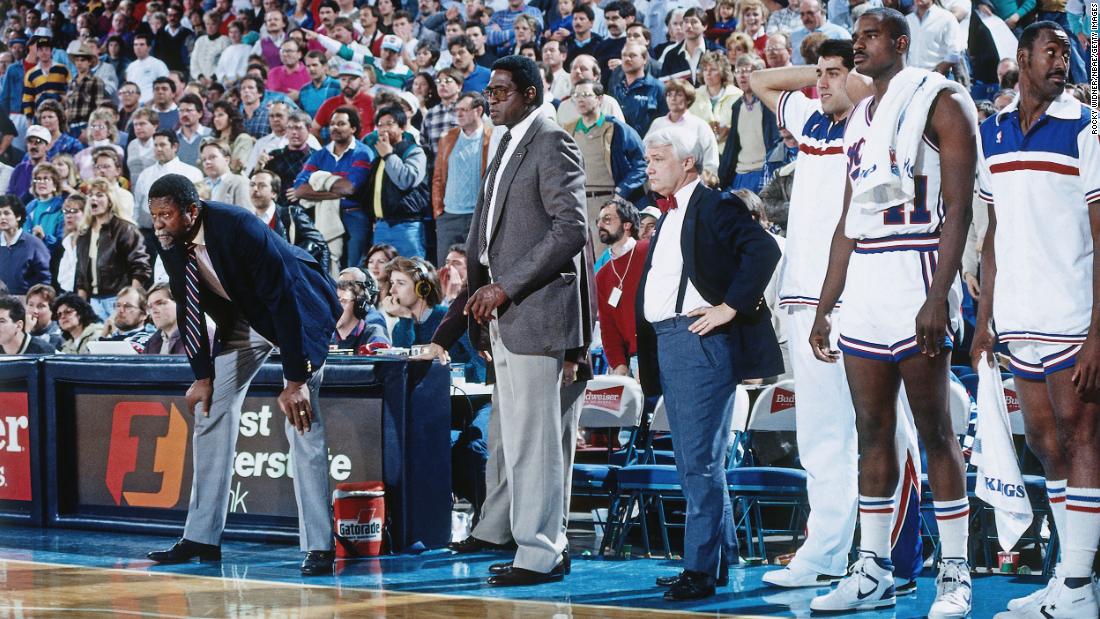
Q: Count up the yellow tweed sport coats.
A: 0